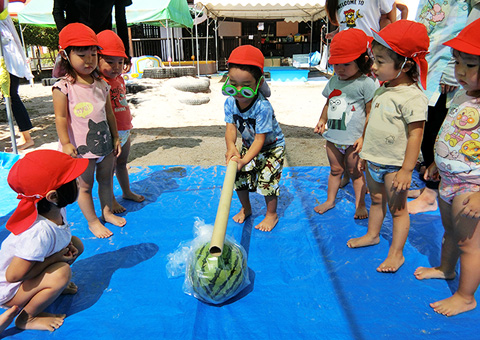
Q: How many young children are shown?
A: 7